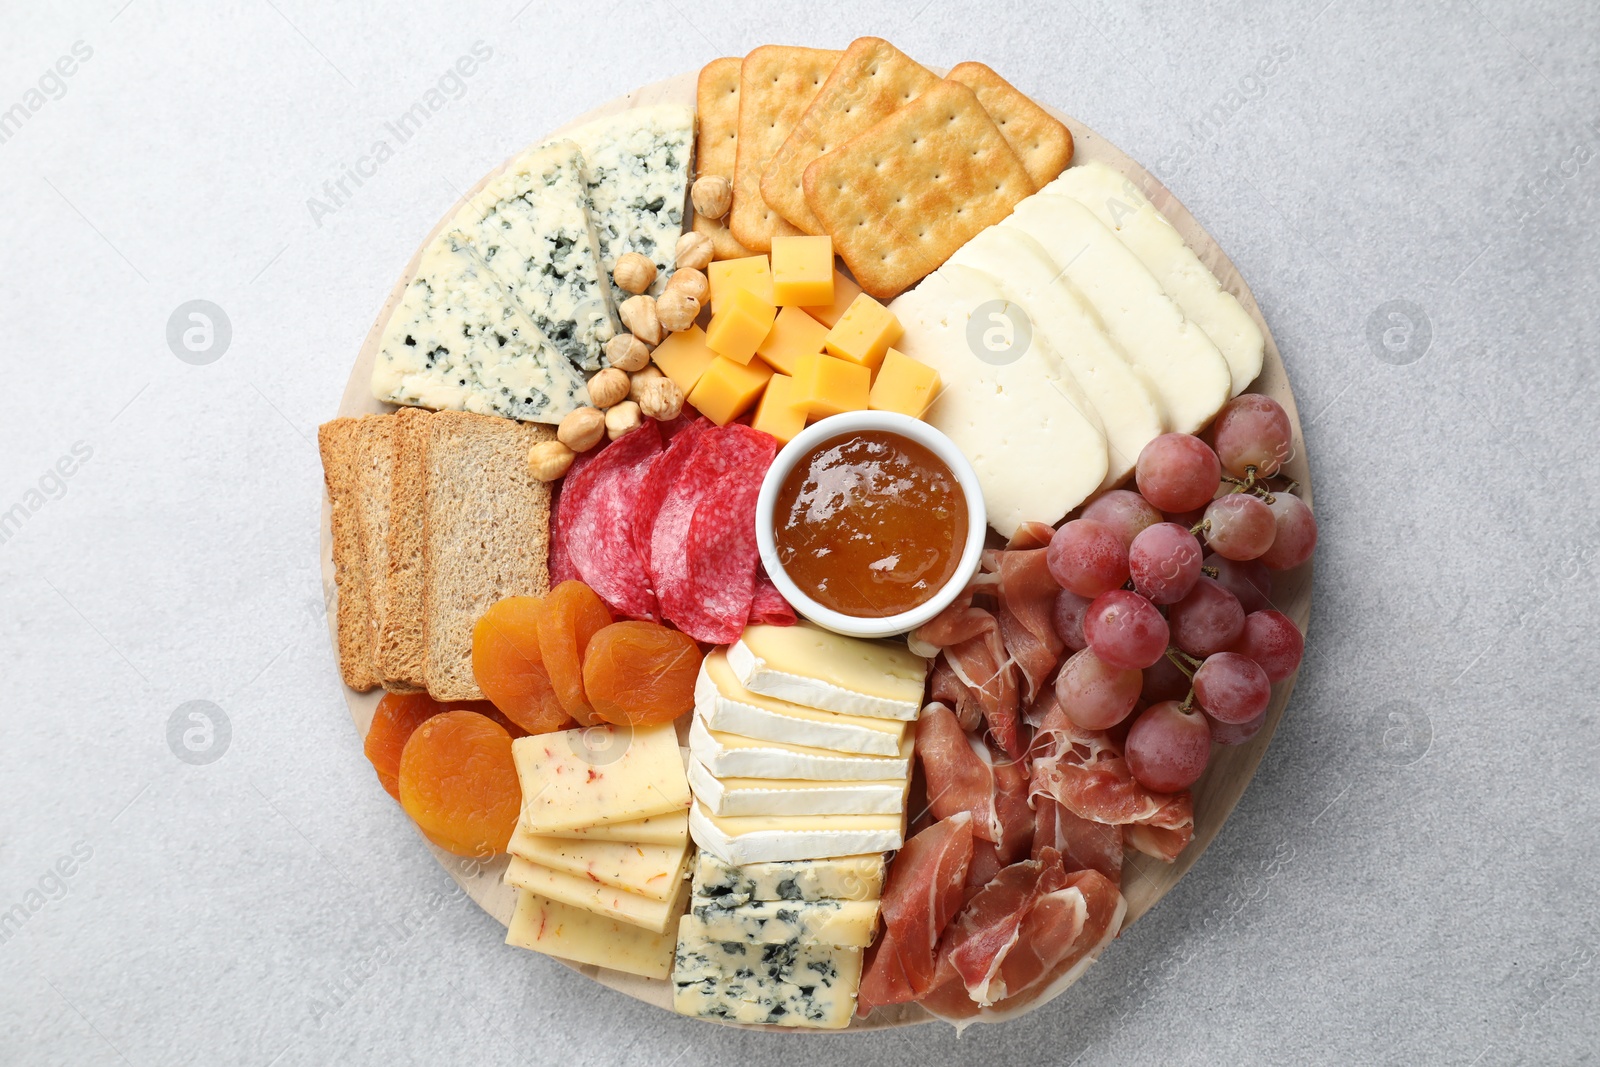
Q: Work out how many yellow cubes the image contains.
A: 11